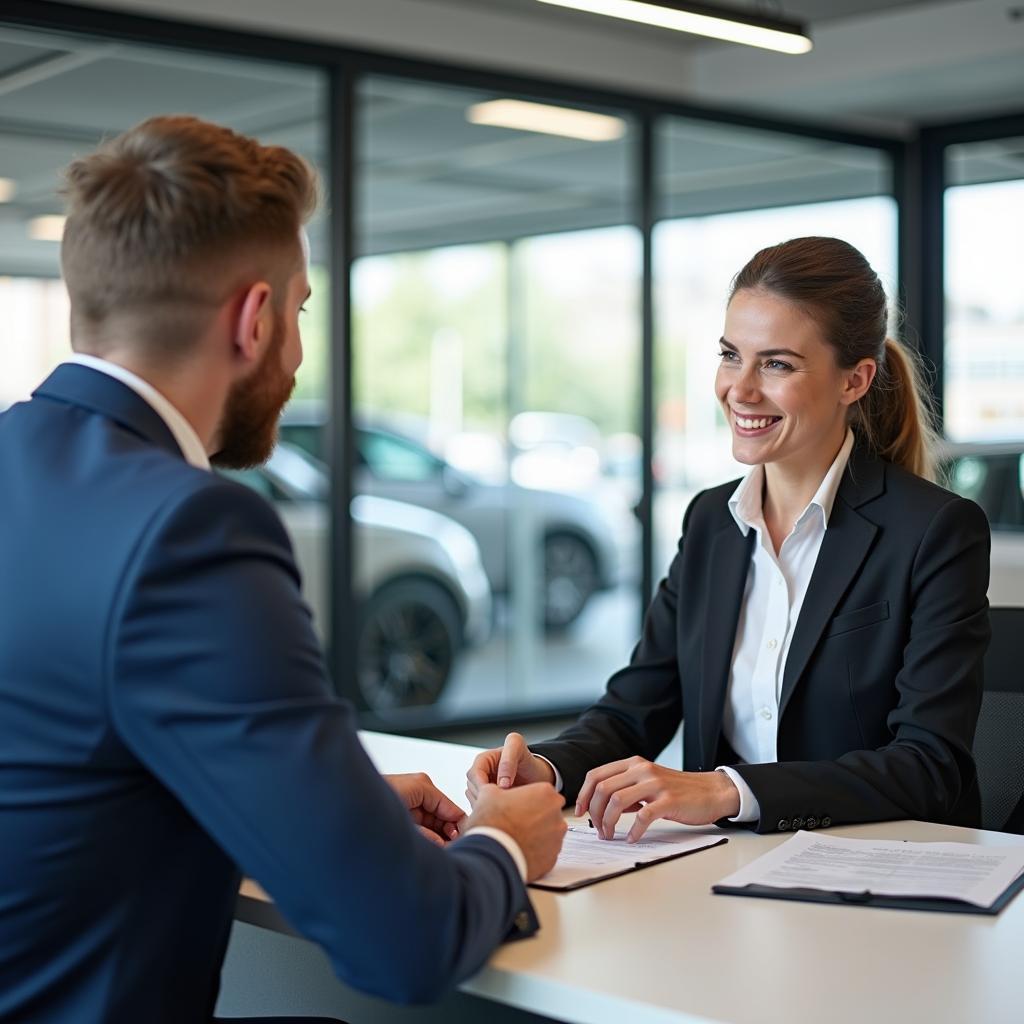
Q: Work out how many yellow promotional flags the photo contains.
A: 0